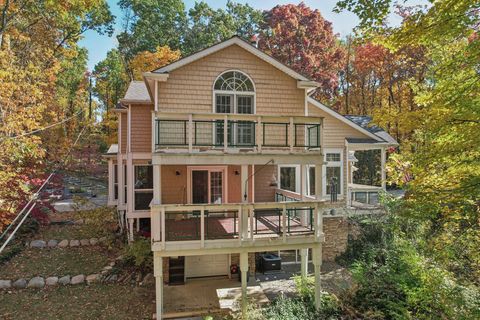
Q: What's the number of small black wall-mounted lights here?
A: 2